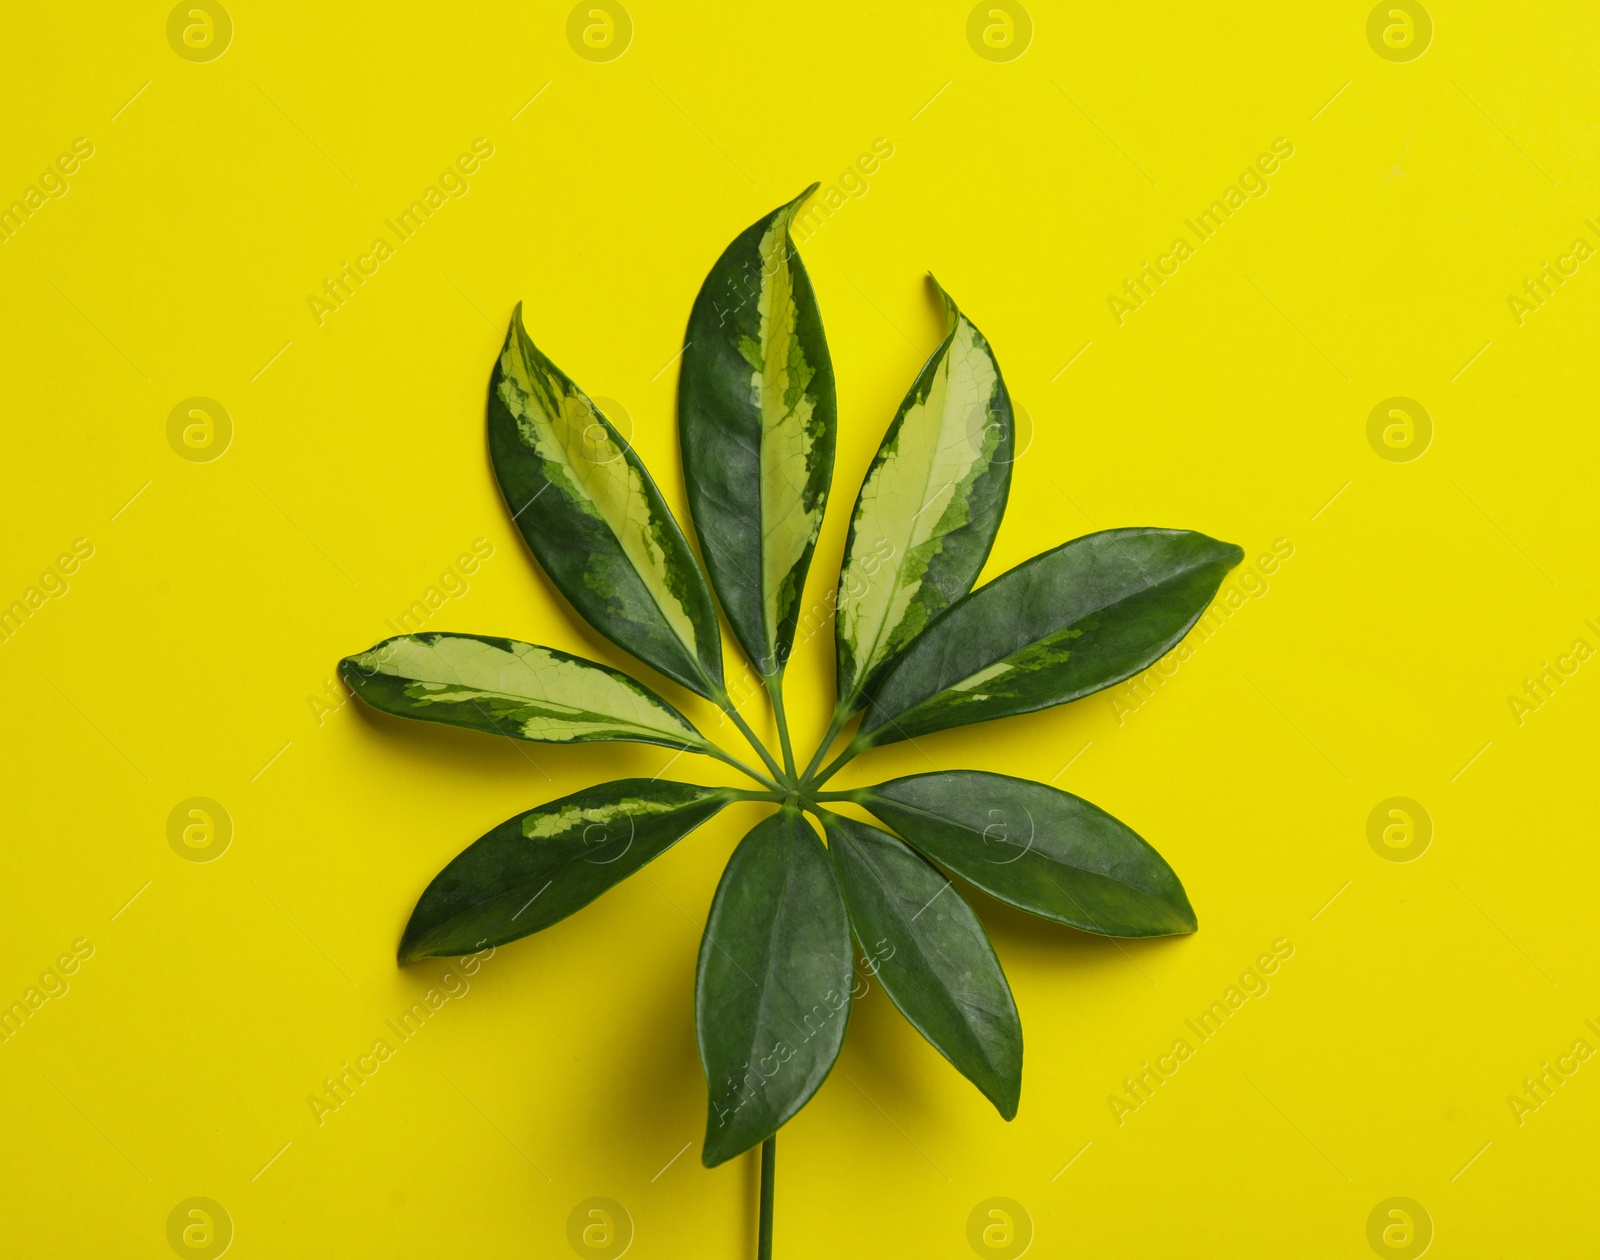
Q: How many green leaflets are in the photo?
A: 9